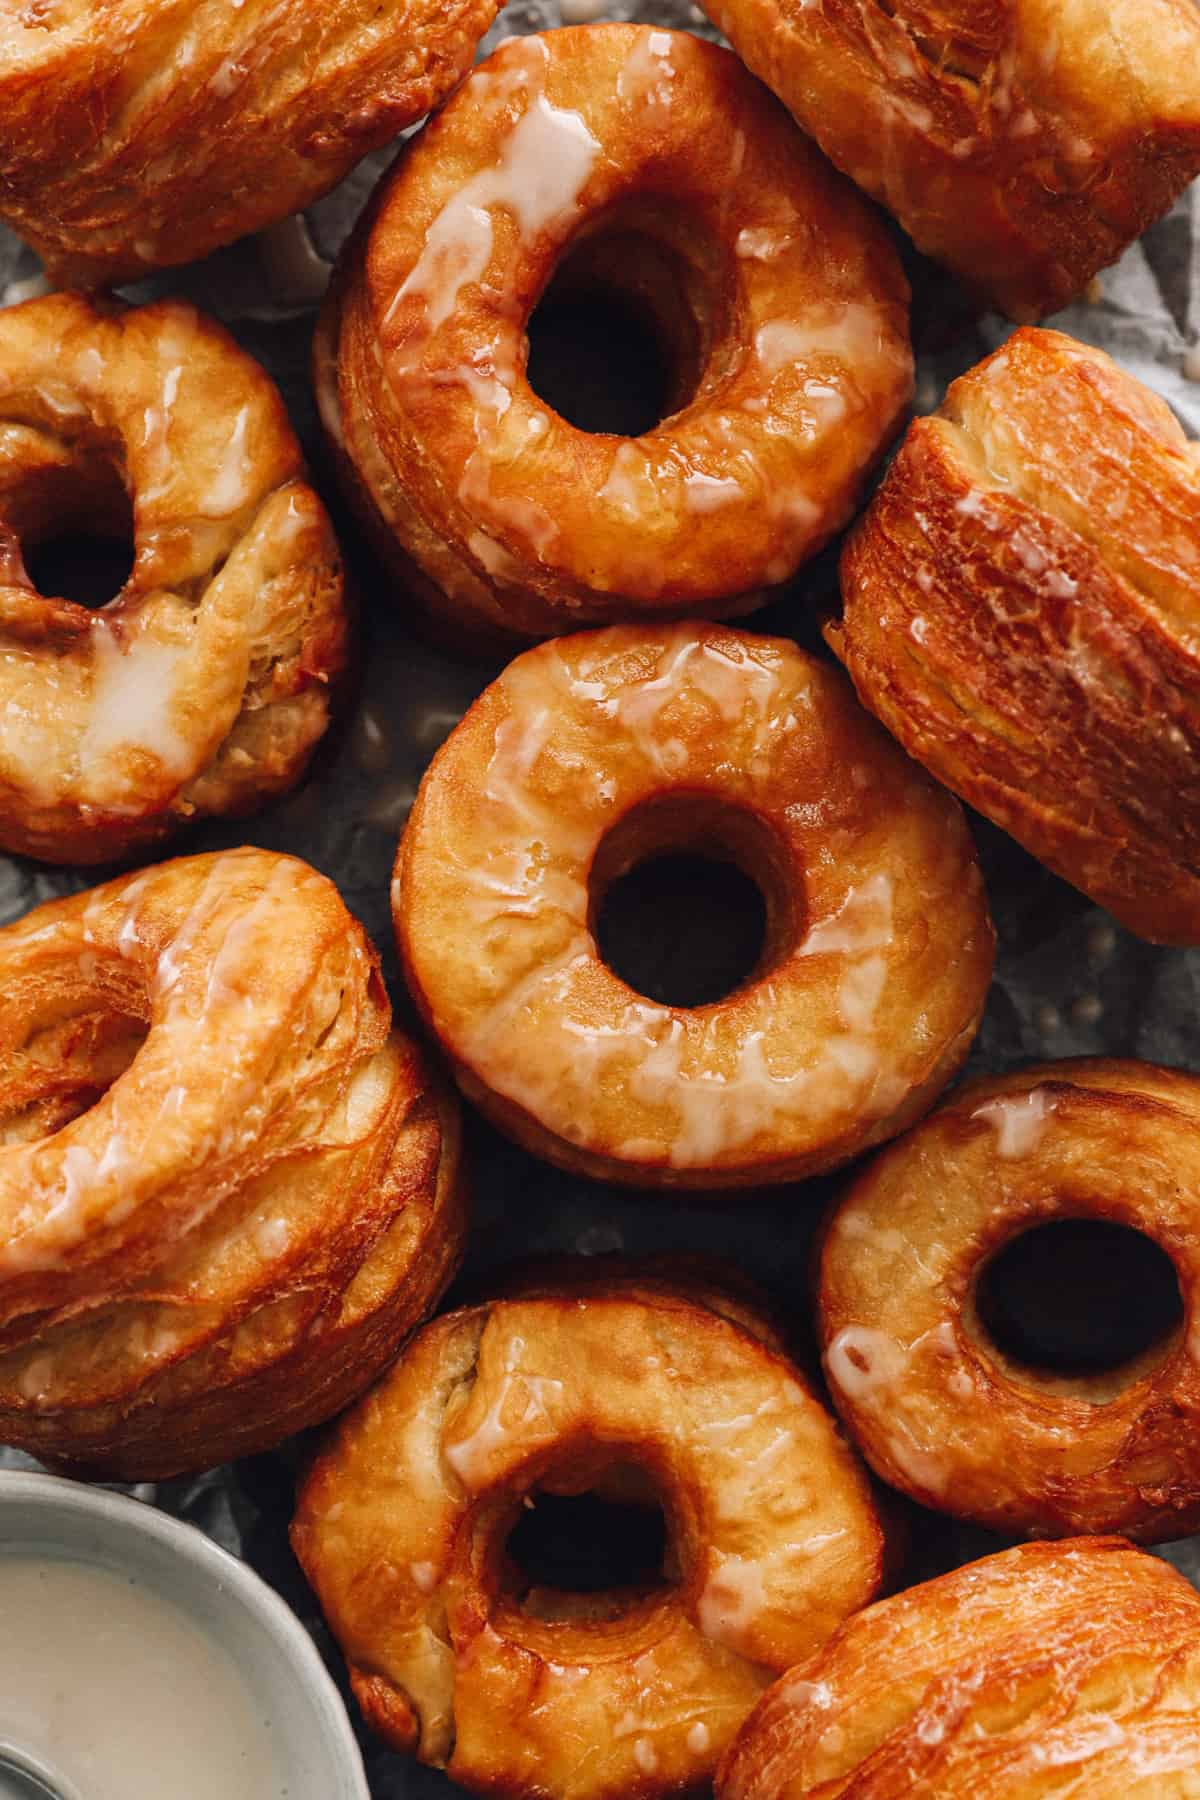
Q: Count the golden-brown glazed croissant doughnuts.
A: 10